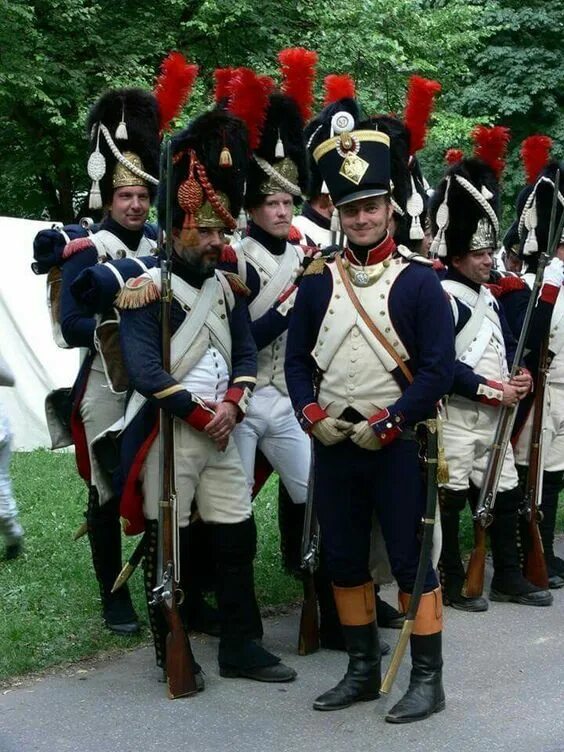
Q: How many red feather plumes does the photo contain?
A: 9